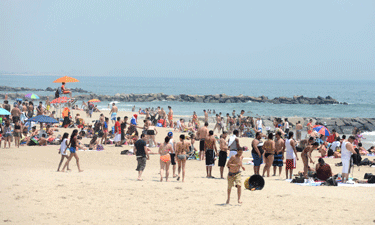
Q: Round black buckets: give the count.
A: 1